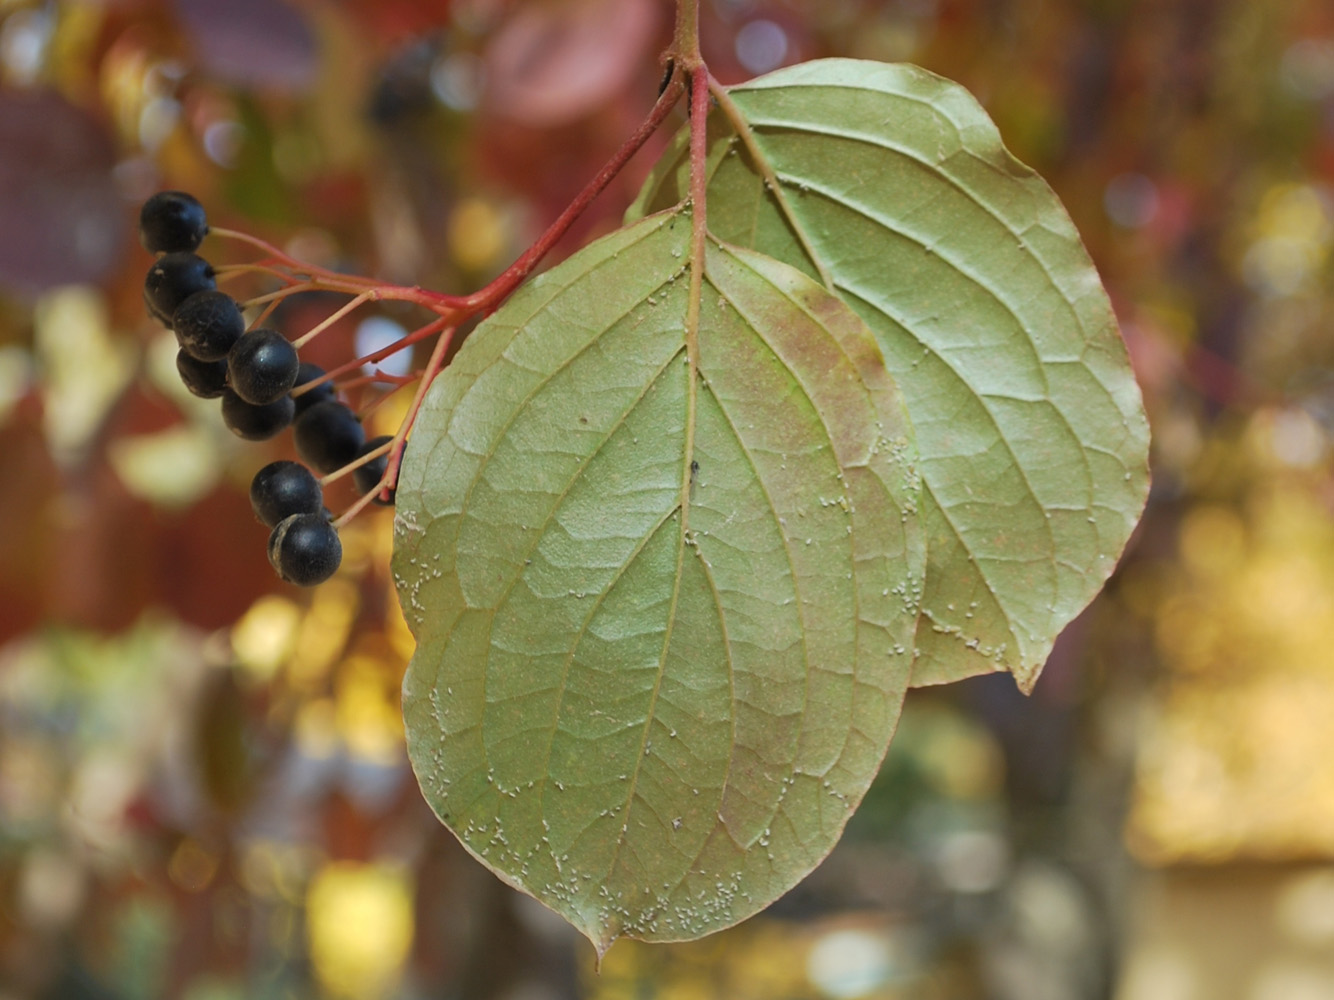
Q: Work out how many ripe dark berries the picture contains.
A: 11